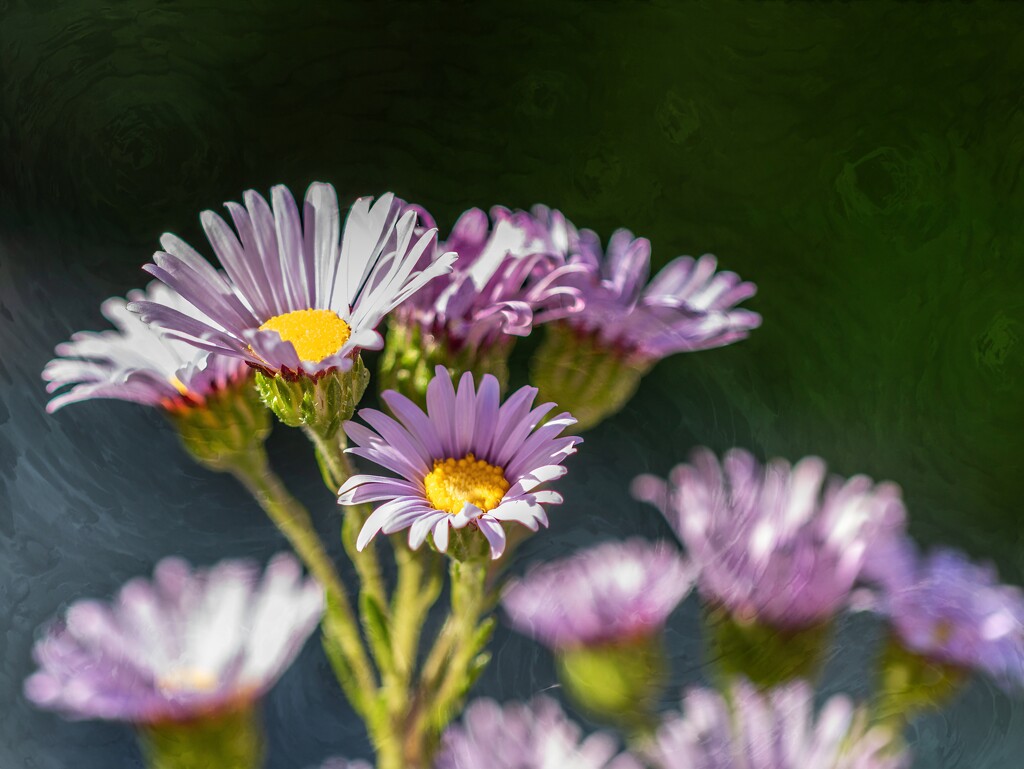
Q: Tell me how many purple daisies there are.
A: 11